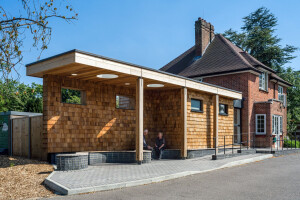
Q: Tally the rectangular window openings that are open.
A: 2